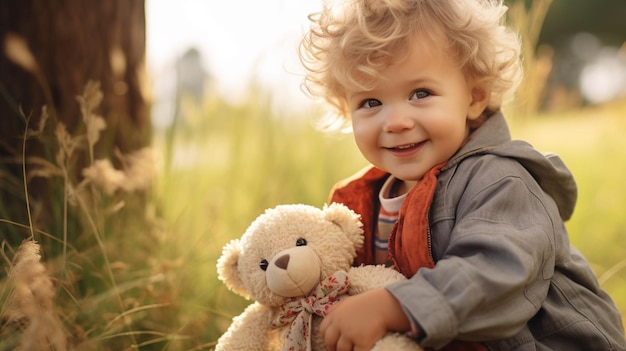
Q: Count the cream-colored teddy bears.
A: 1